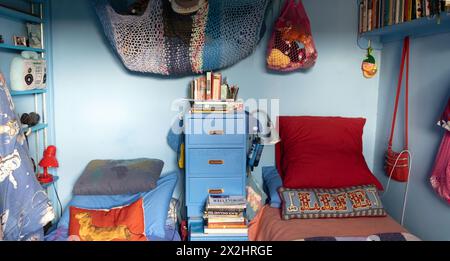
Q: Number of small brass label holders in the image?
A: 3